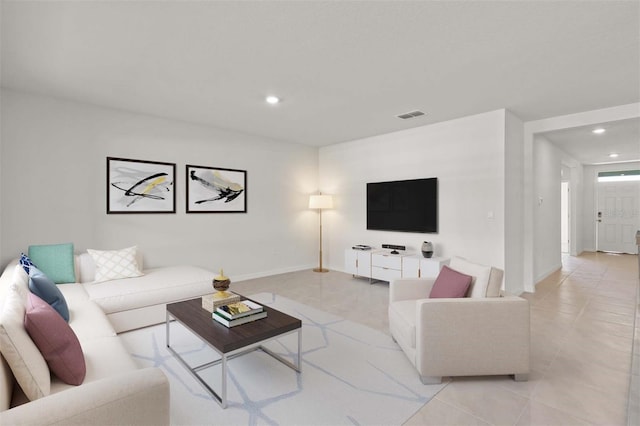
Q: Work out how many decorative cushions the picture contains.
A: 6